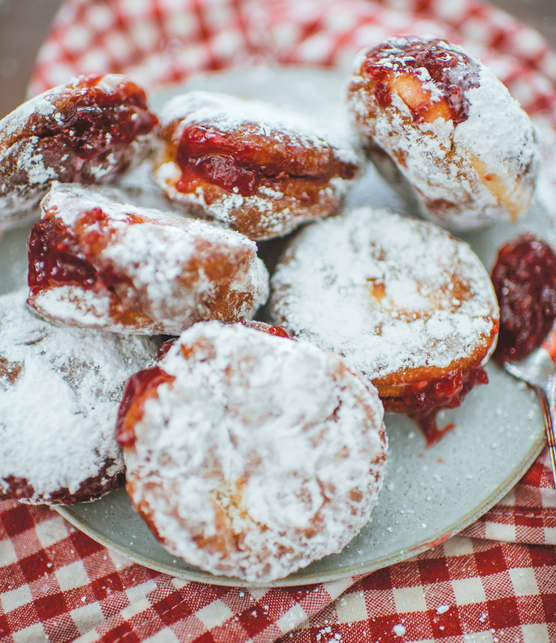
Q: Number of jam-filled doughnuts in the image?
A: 7